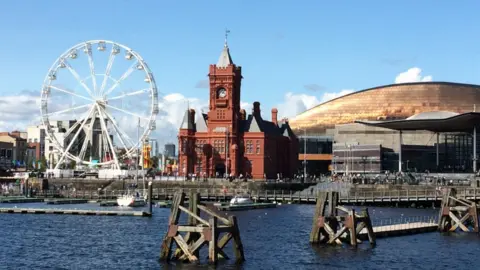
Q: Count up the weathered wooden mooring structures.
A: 3